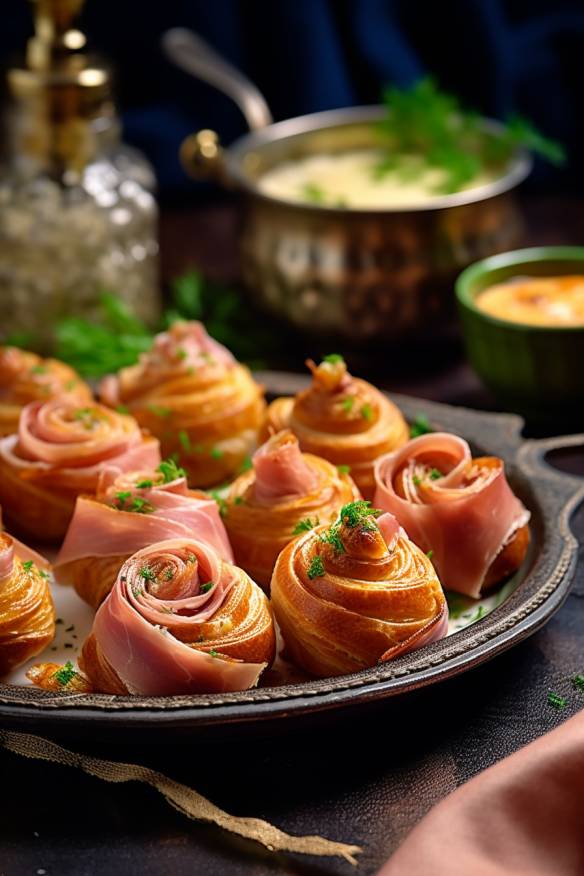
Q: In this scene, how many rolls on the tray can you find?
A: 10